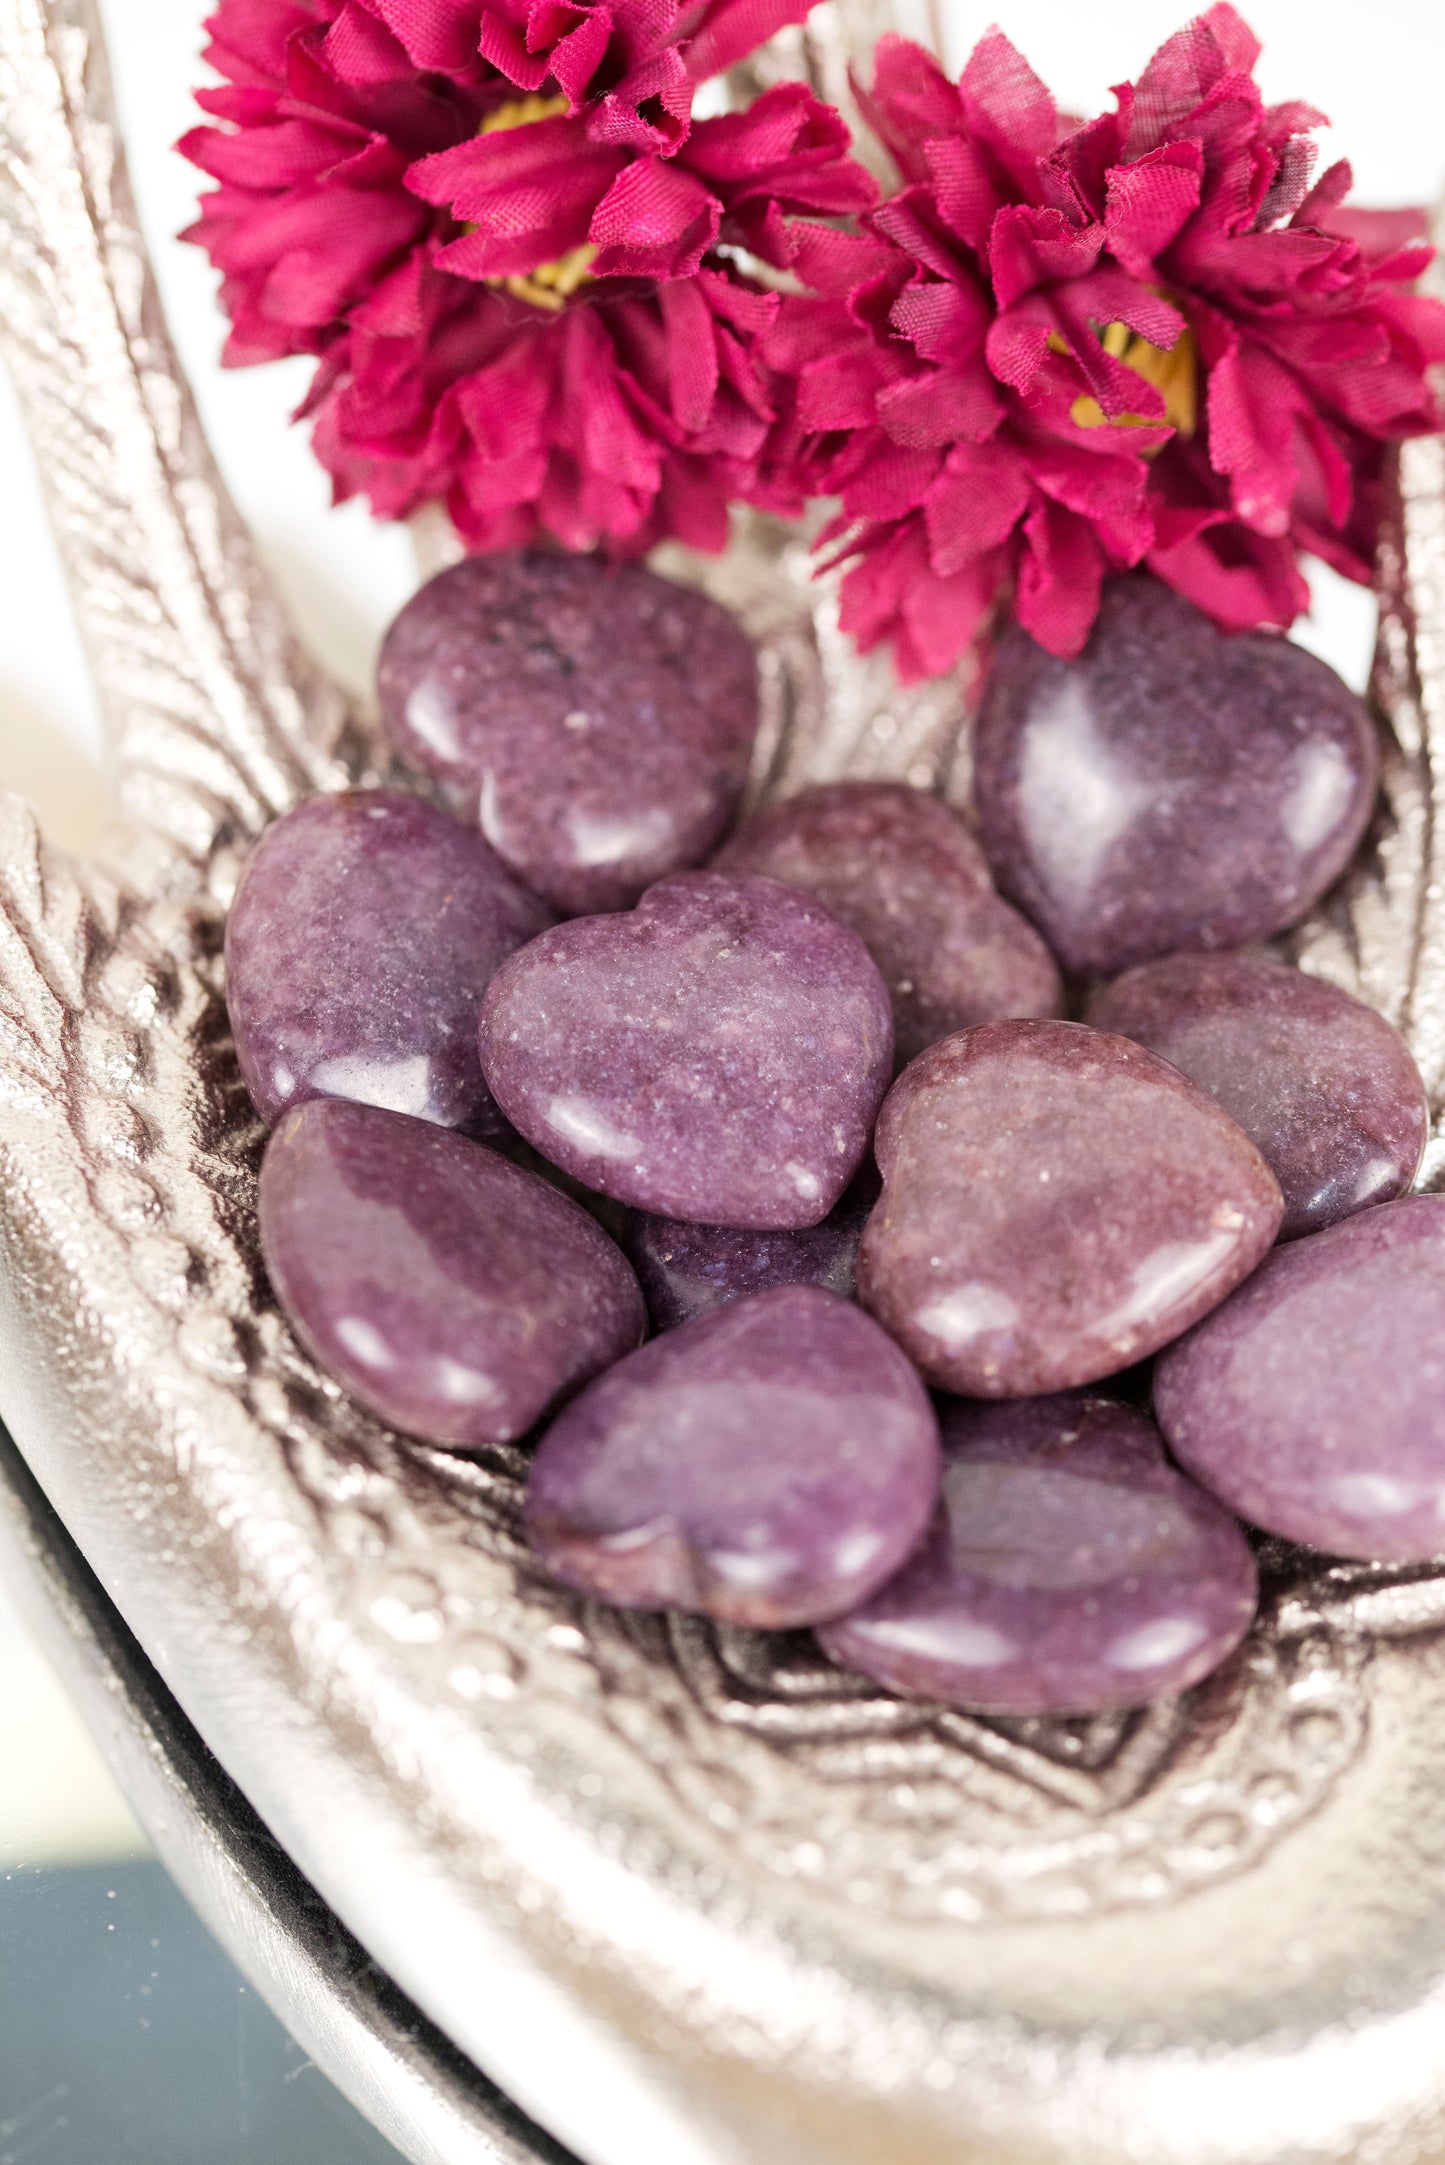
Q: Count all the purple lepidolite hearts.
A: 12